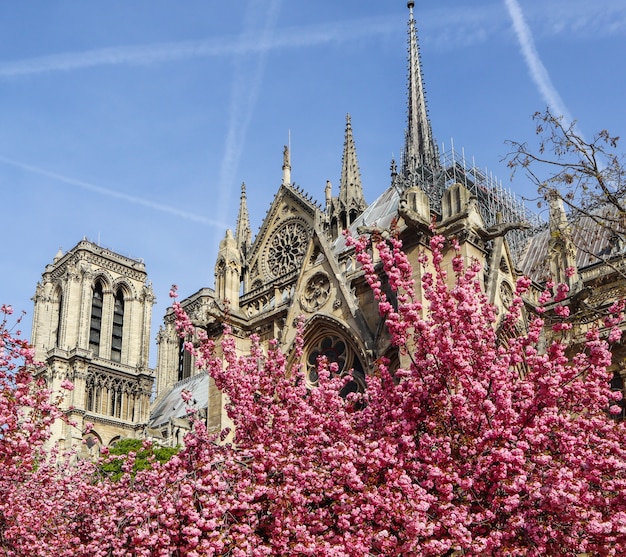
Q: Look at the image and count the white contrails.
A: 4